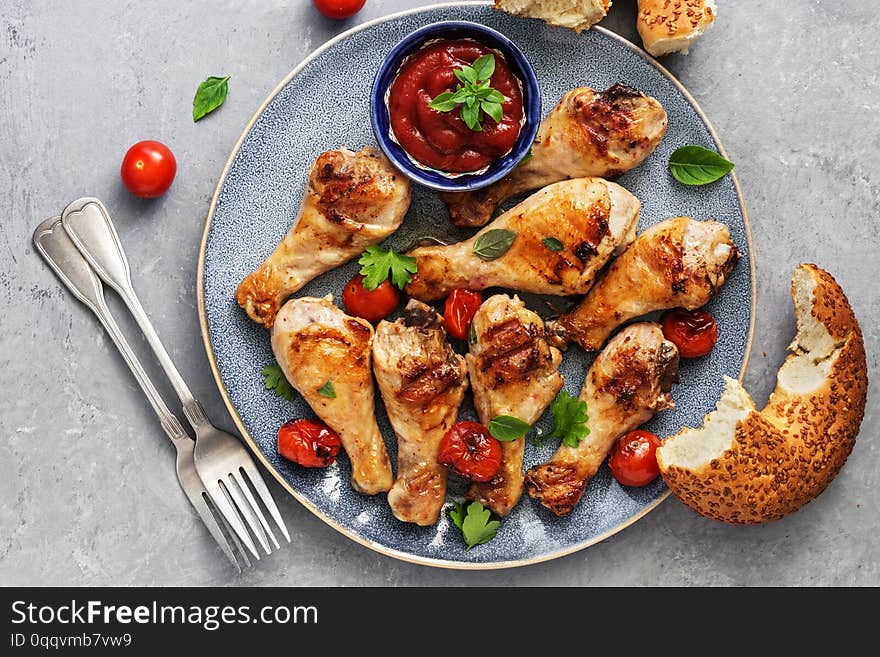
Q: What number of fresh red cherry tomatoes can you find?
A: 2